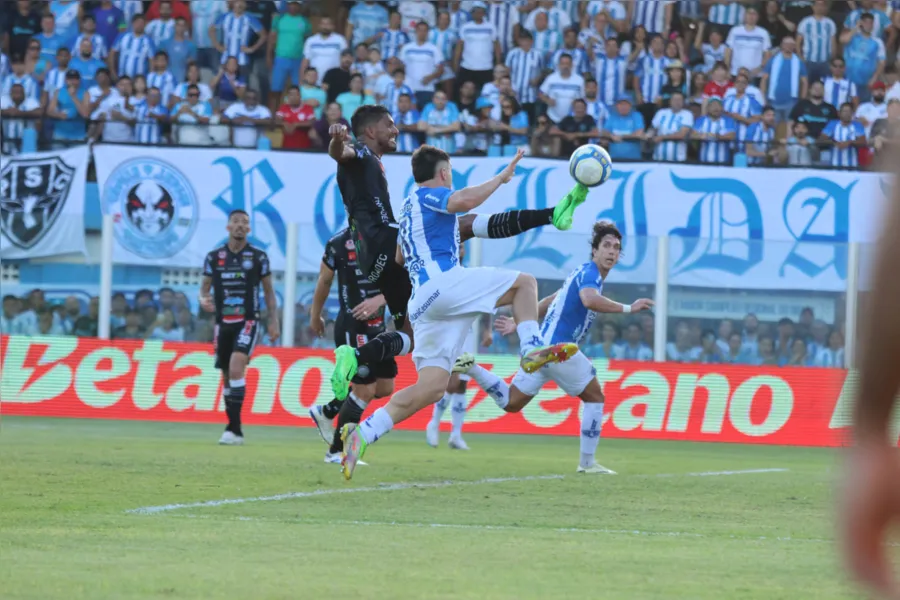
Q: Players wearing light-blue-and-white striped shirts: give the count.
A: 2